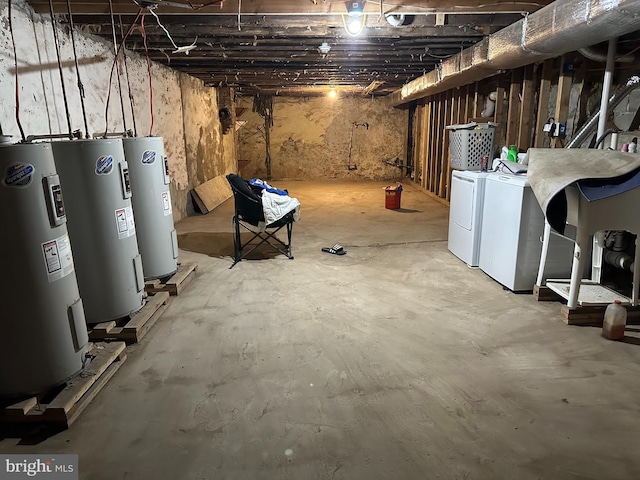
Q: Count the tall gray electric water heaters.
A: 3